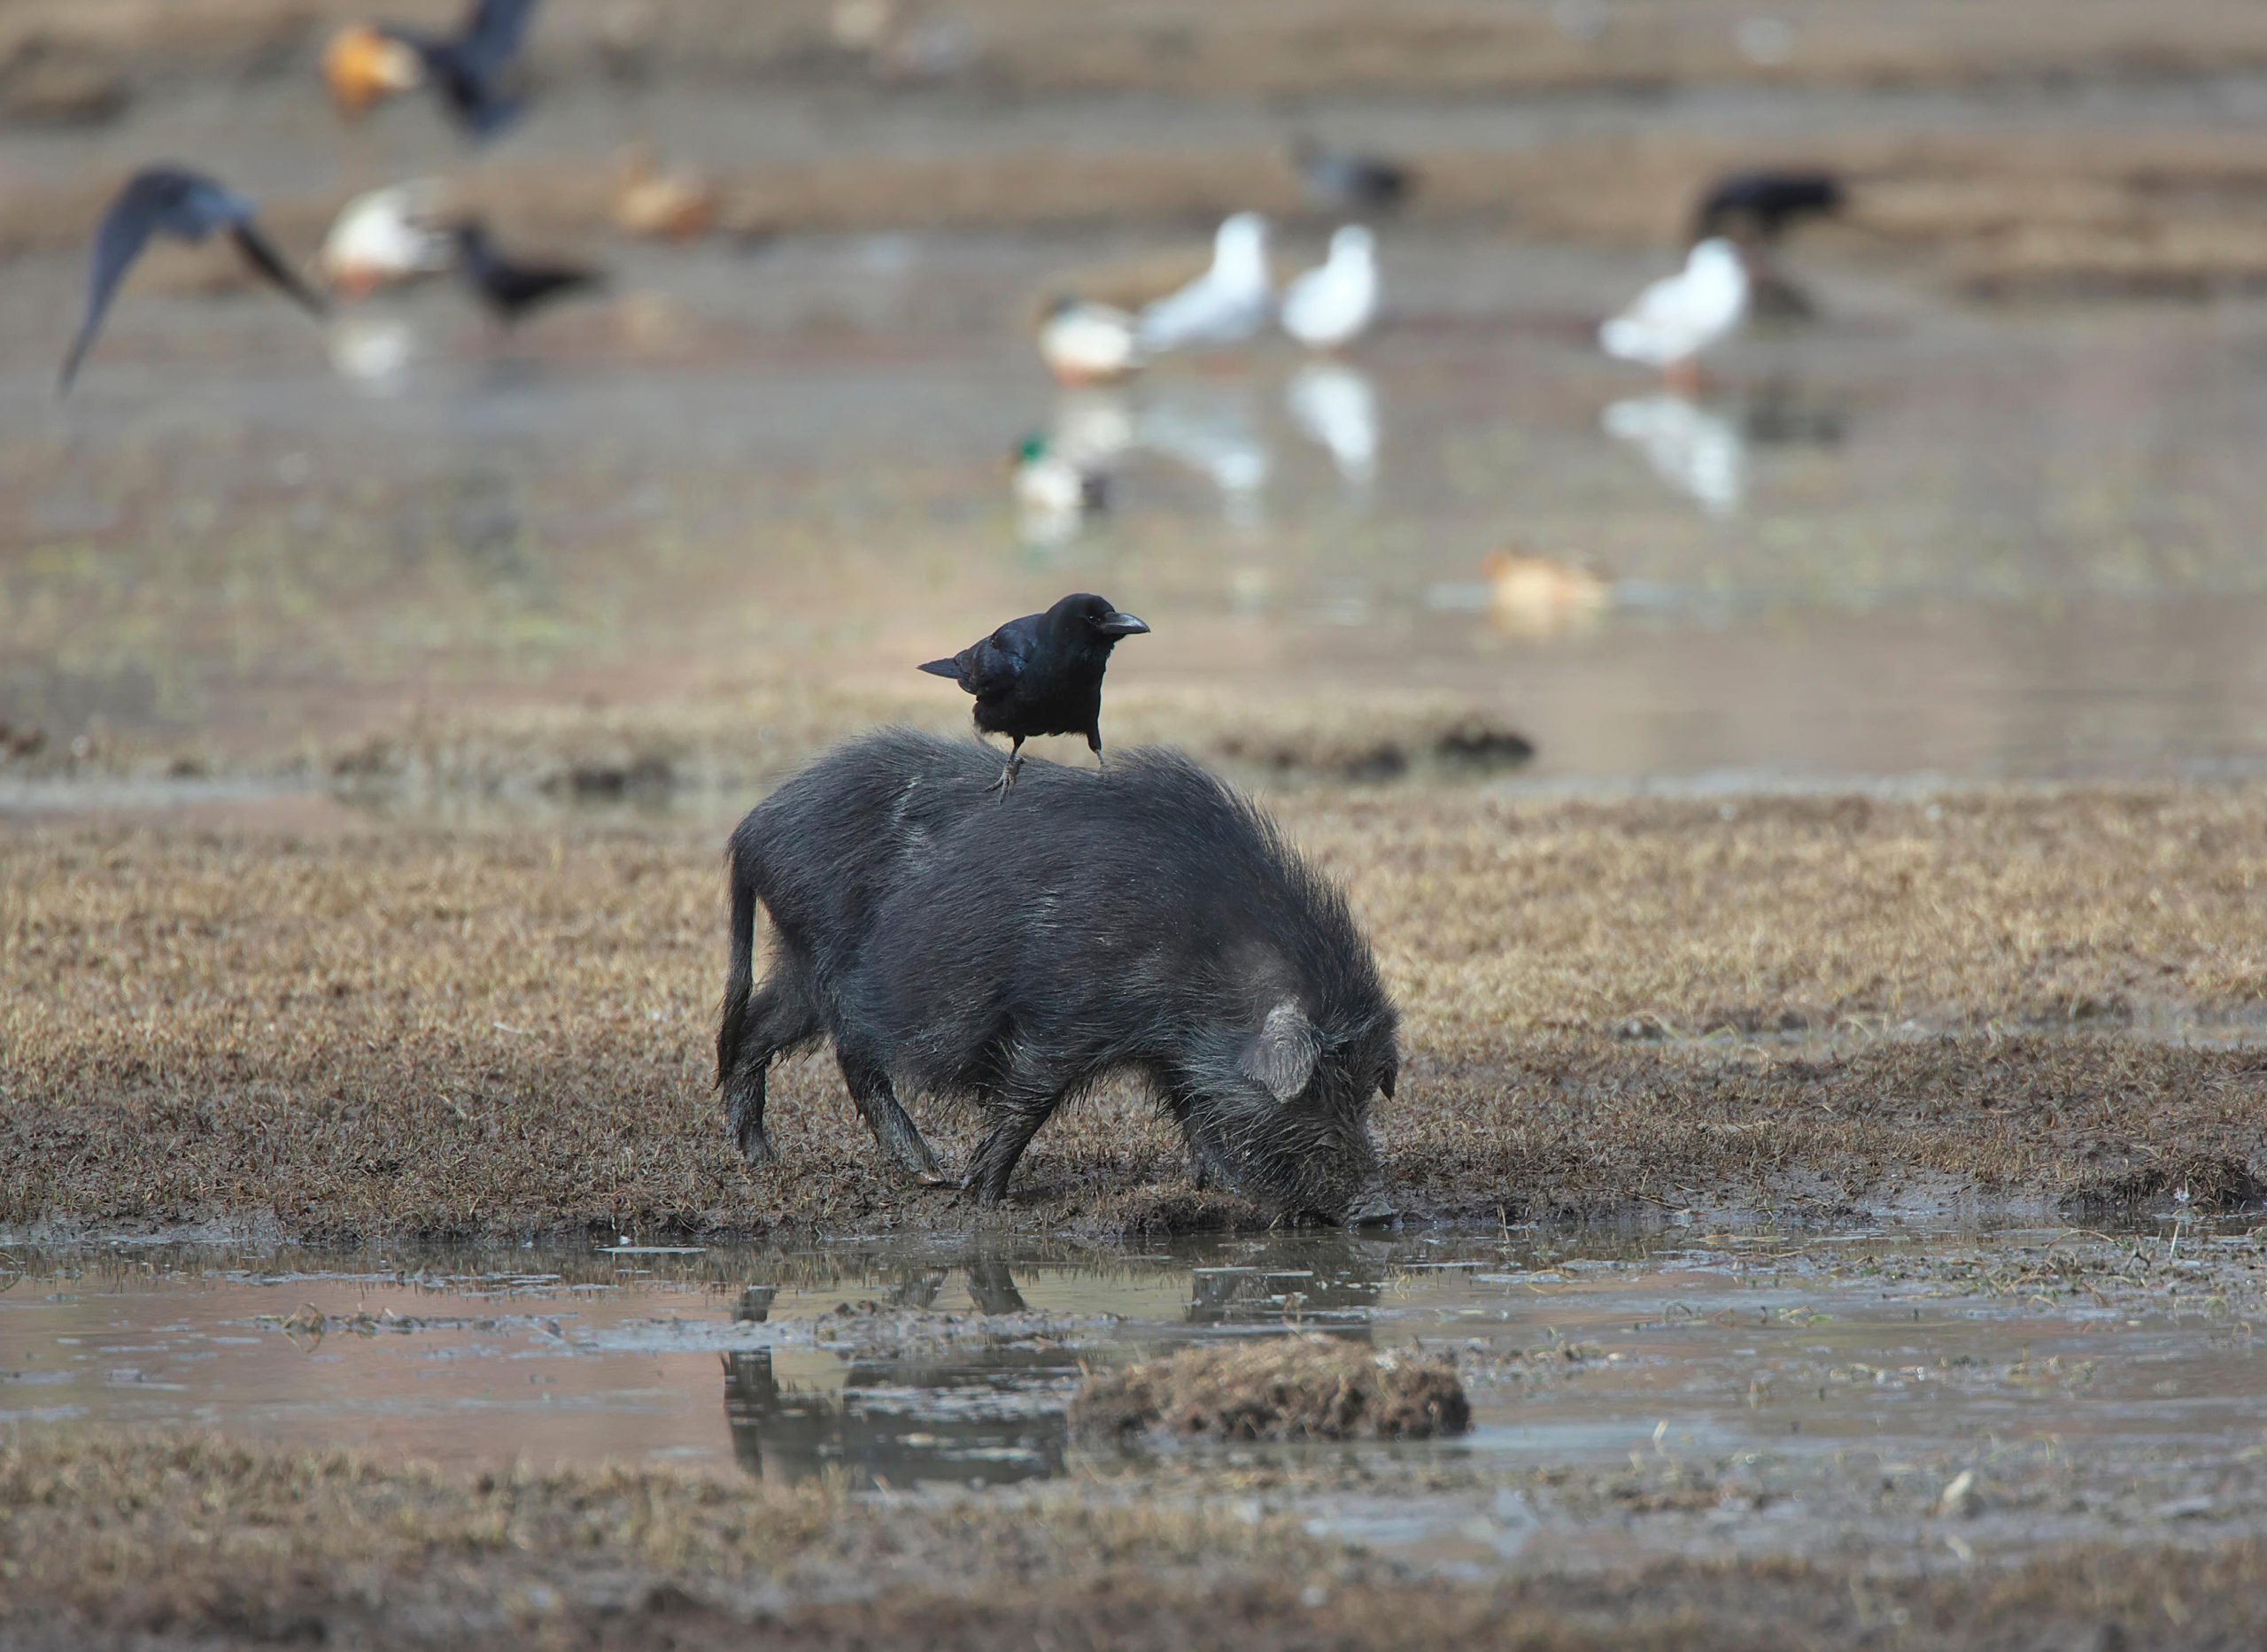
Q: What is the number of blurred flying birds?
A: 2